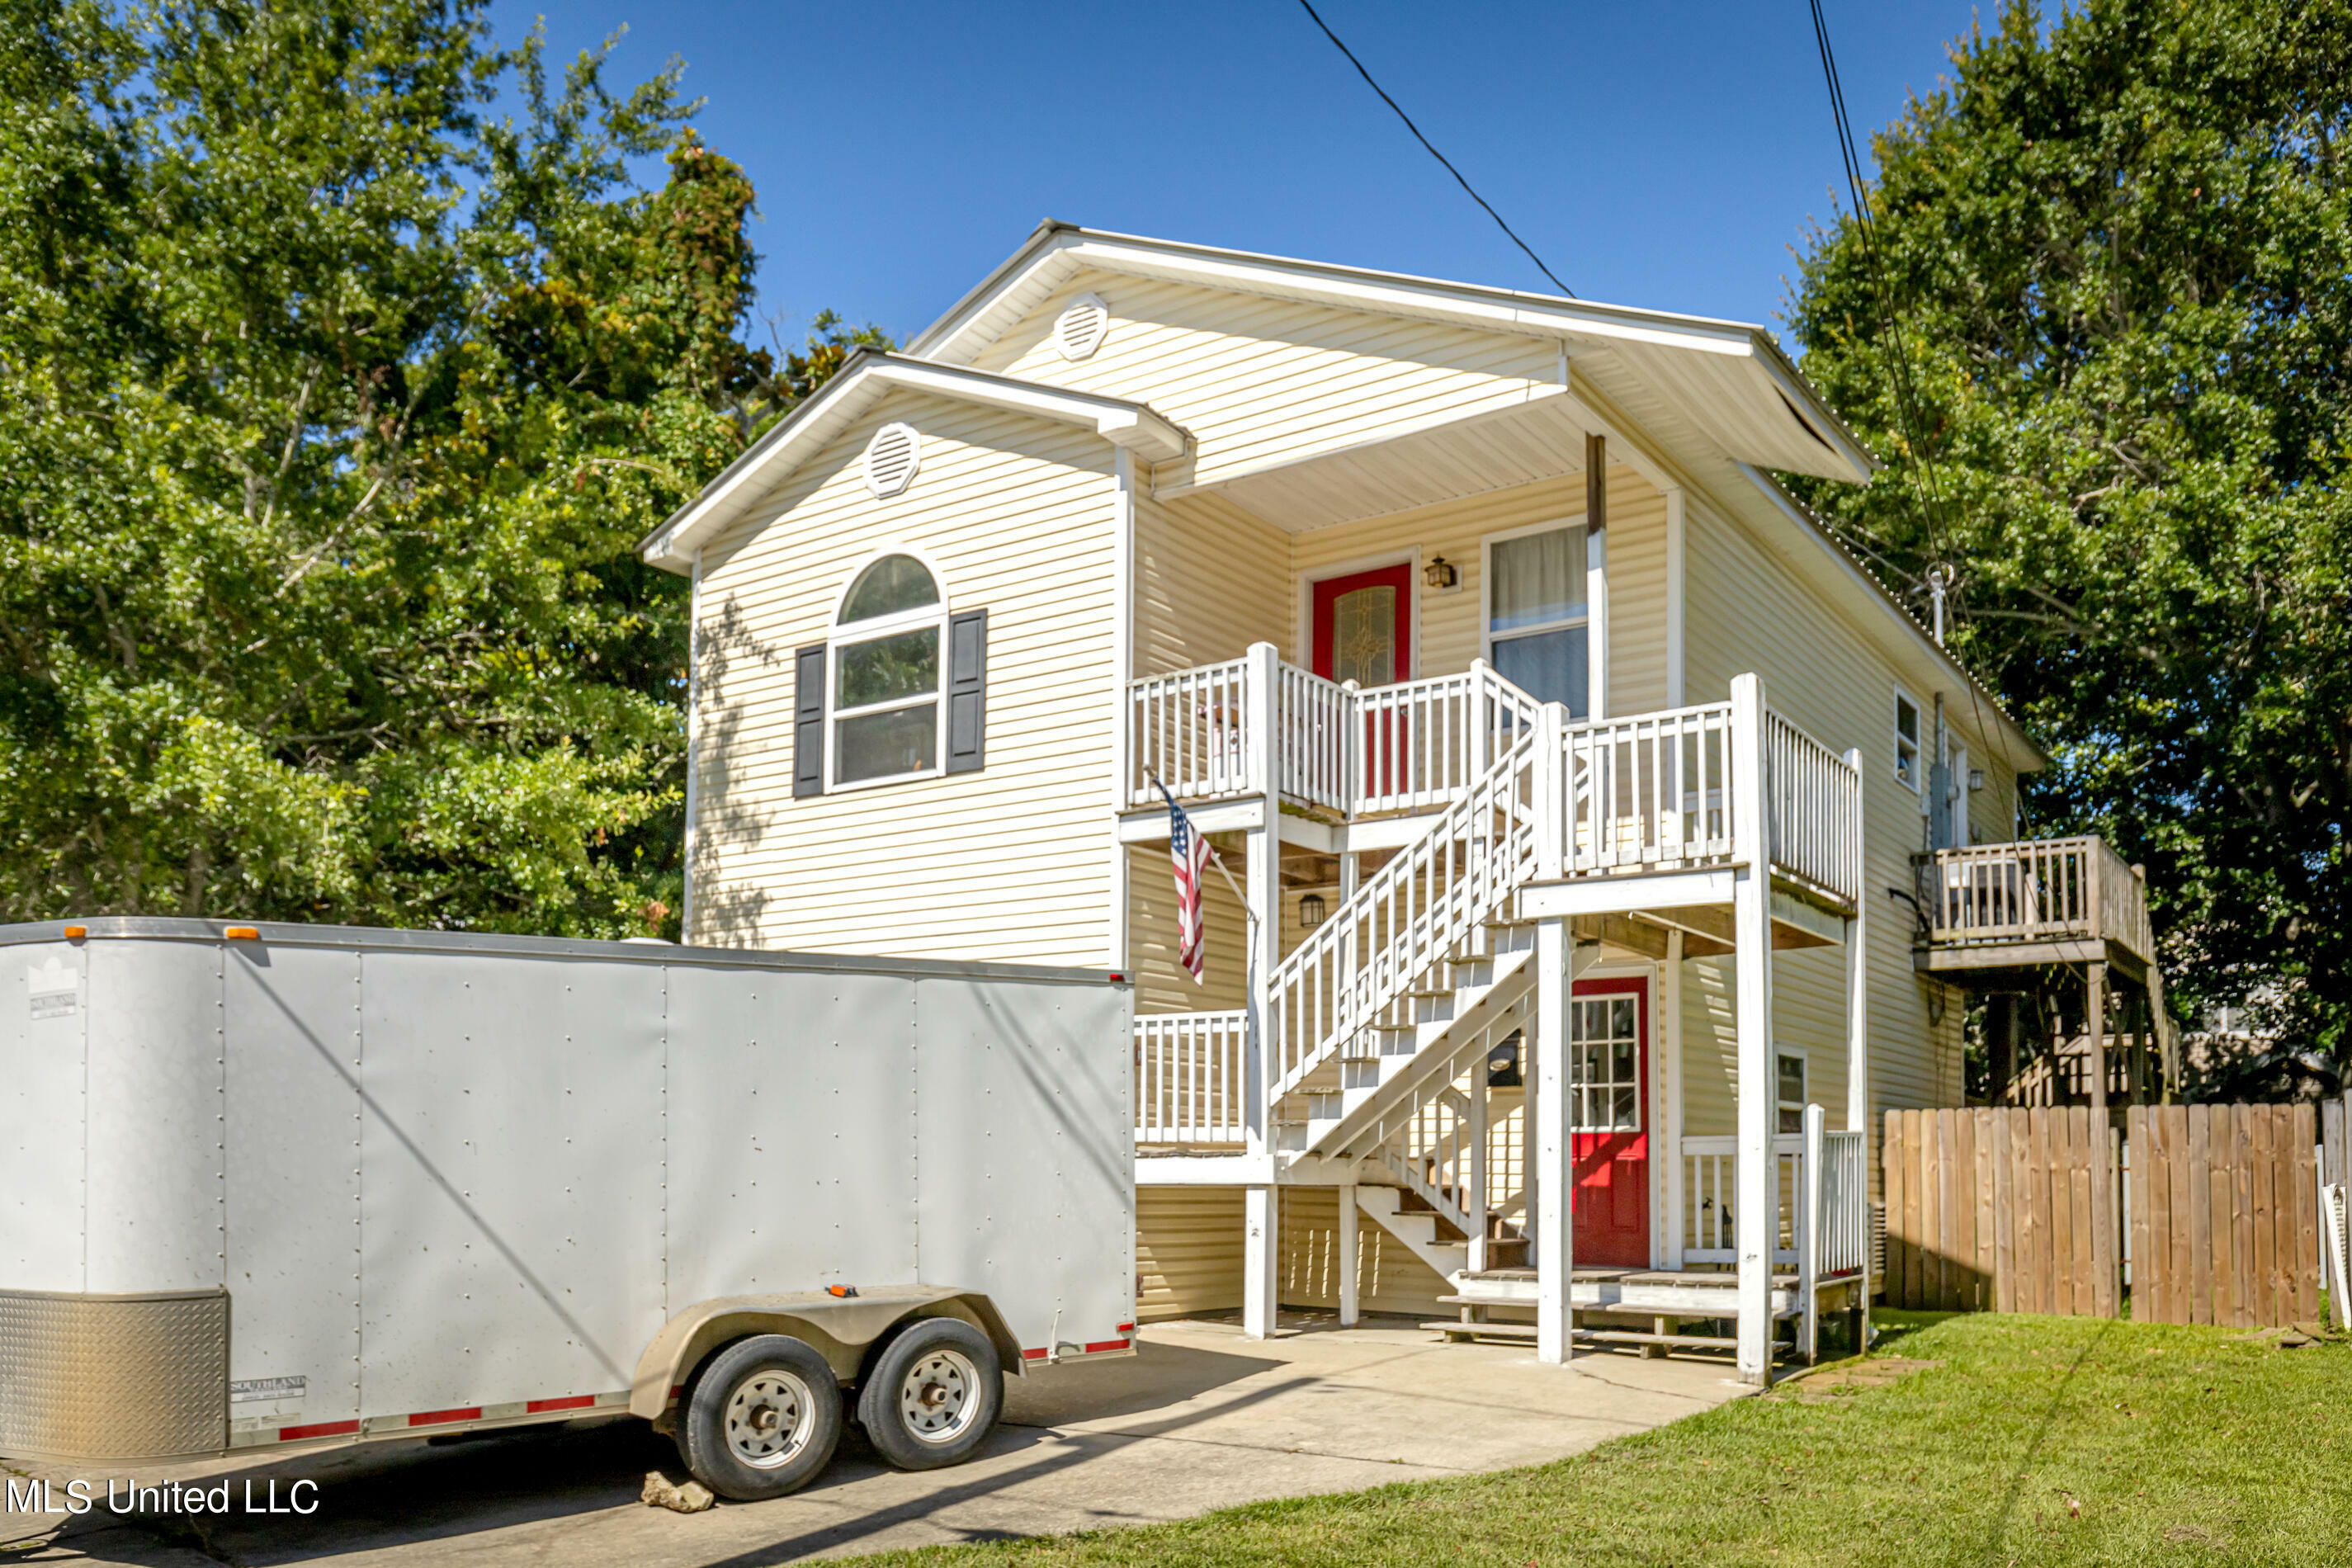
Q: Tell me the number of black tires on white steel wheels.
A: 2